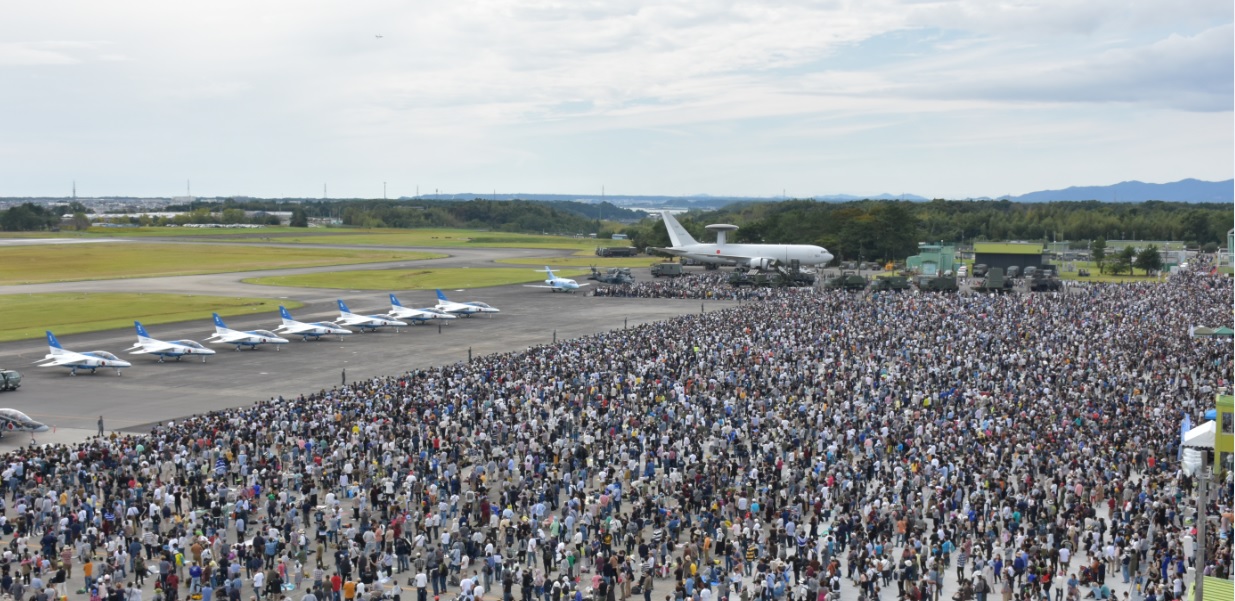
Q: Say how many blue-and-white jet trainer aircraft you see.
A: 7